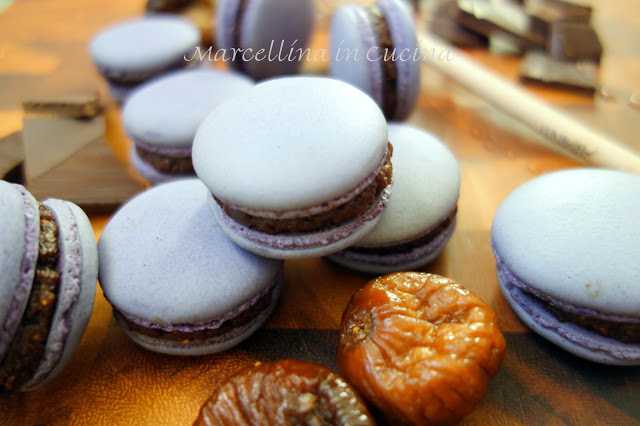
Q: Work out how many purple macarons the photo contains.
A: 9